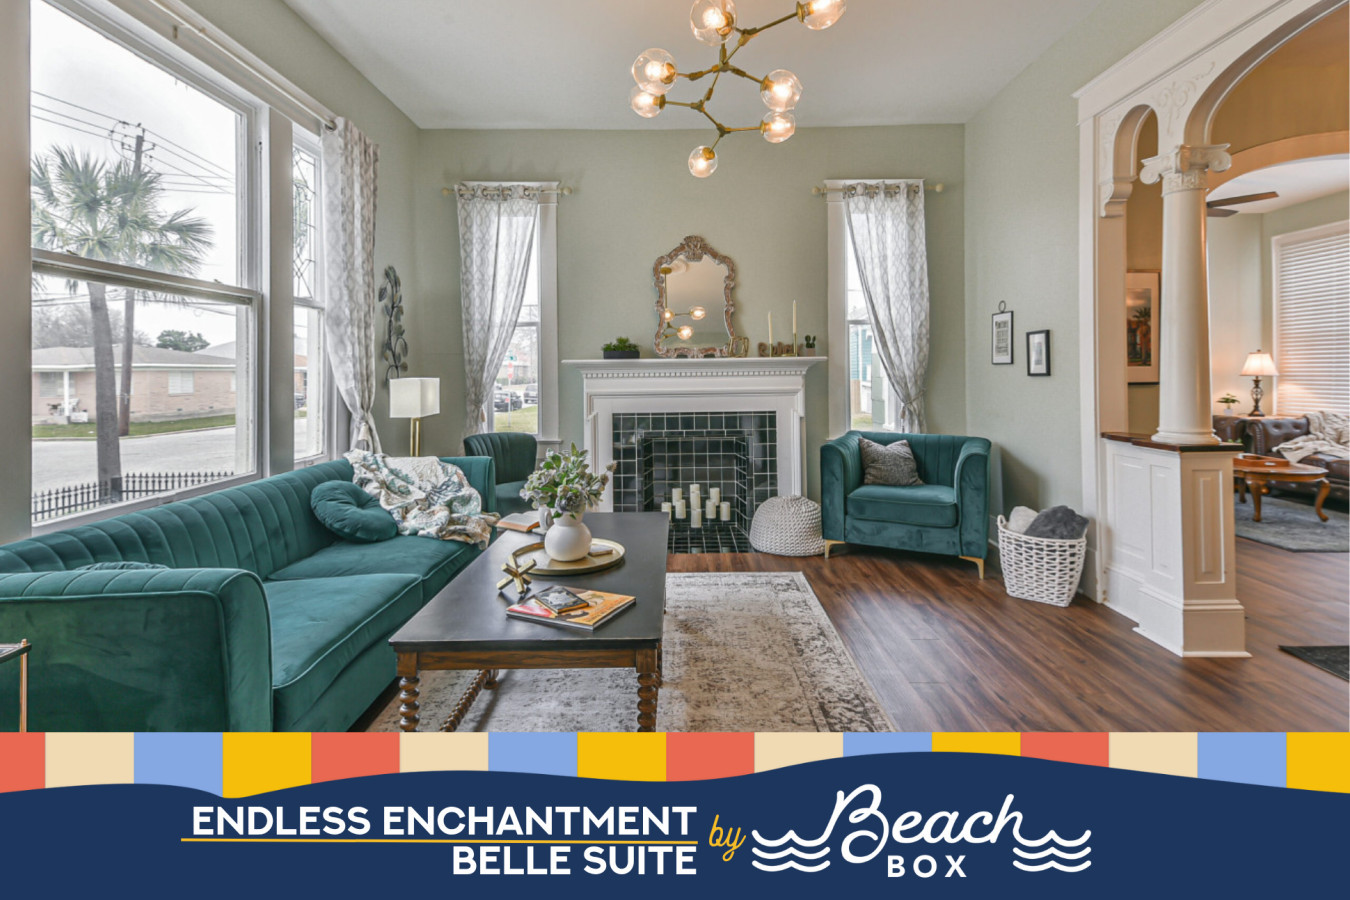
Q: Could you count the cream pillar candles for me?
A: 9